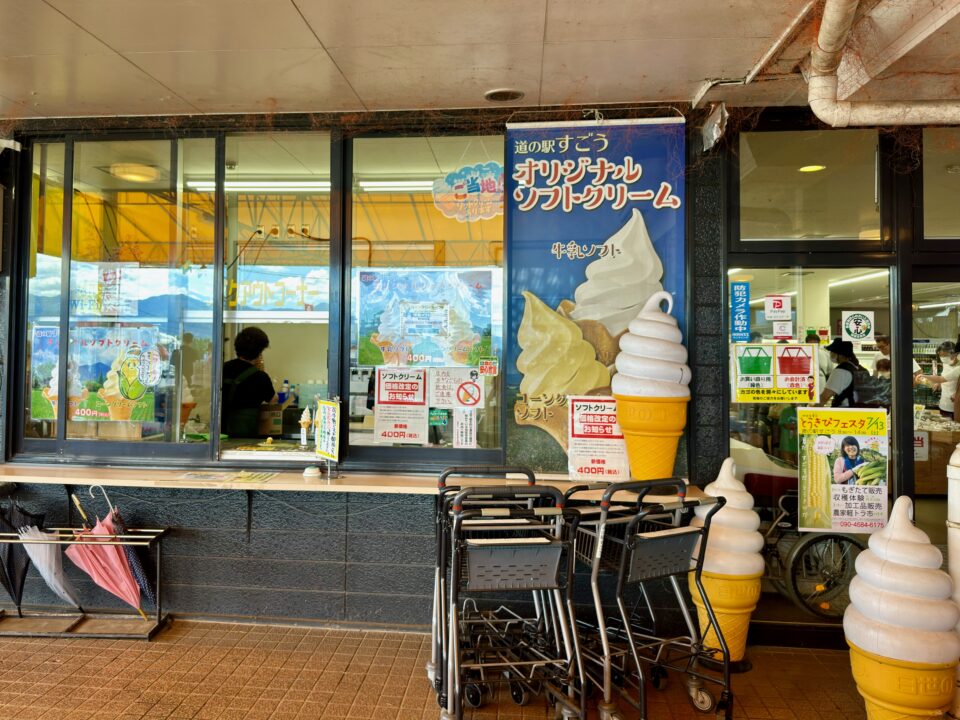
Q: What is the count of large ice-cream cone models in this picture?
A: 3